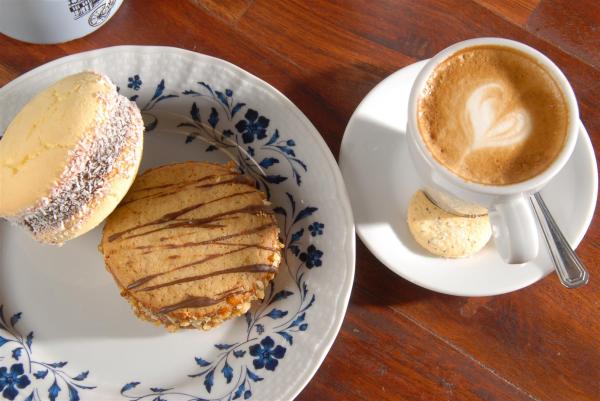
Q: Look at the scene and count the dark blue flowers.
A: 6